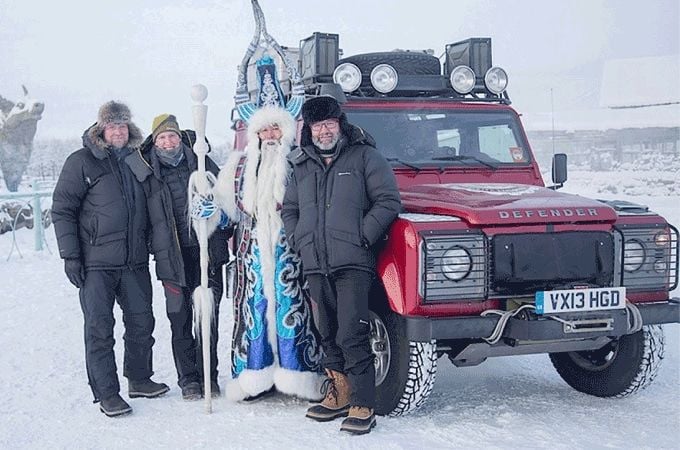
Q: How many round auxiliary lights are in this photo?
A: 4